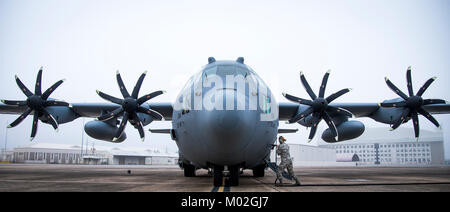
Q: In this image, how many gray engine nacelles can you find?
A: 4